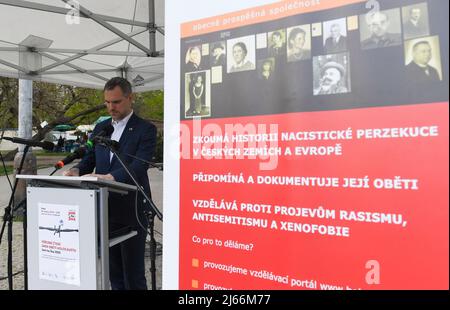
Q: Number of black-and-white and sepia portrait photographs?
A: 12